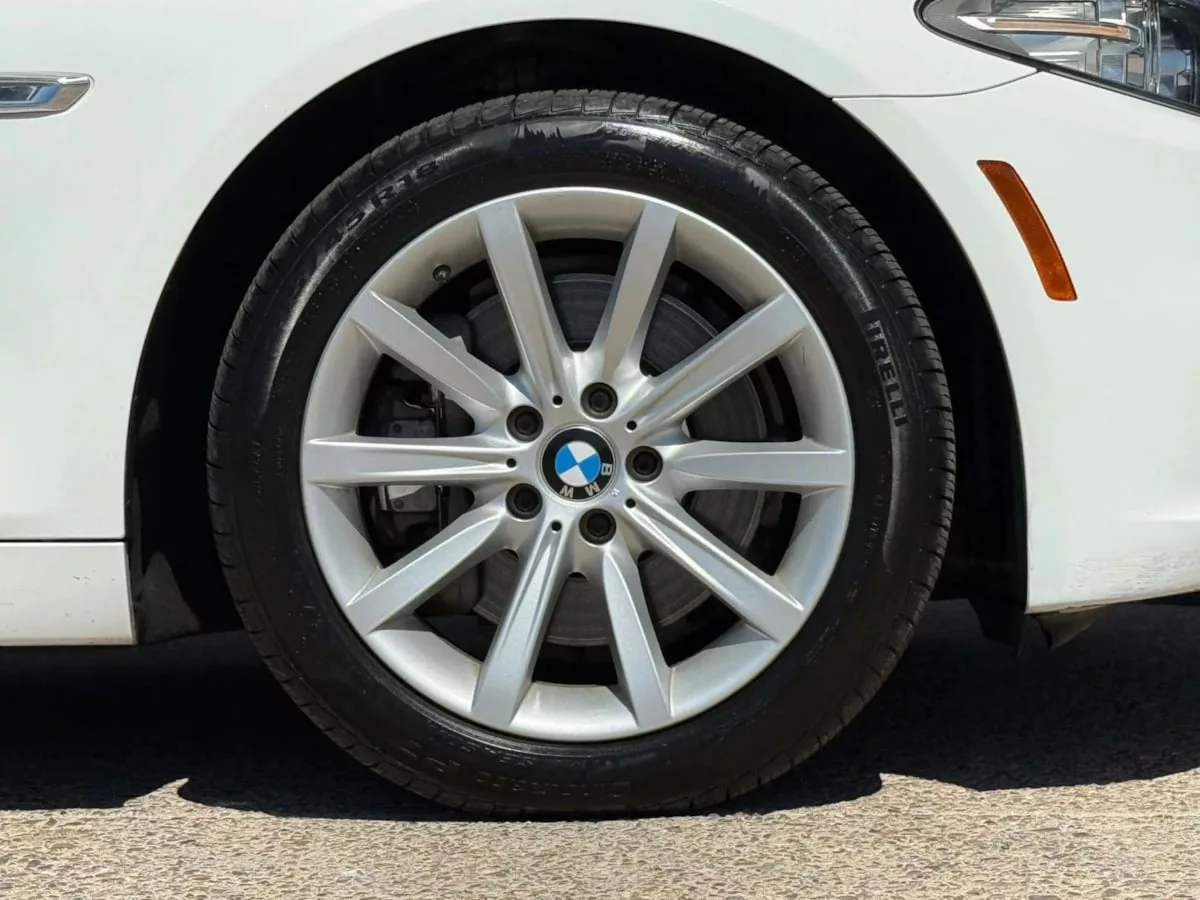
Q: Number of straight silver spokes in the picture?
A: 10